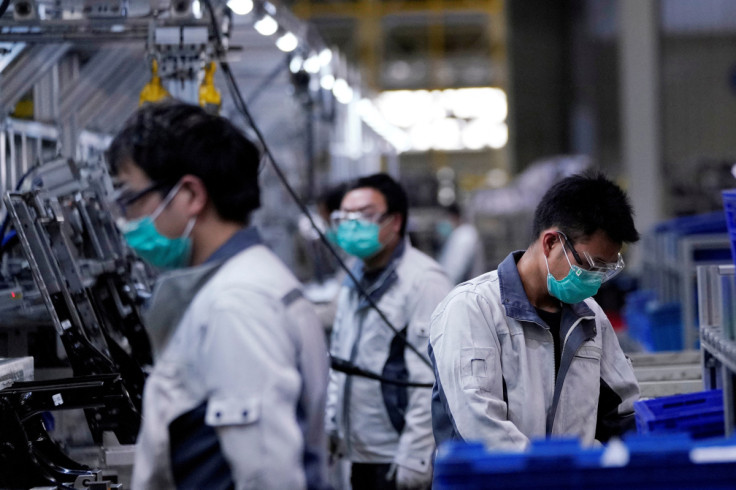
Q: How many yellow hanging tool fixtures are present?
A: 2